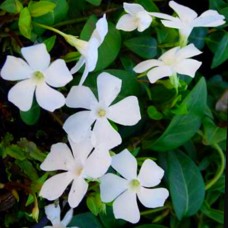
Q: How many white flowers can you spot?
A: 9